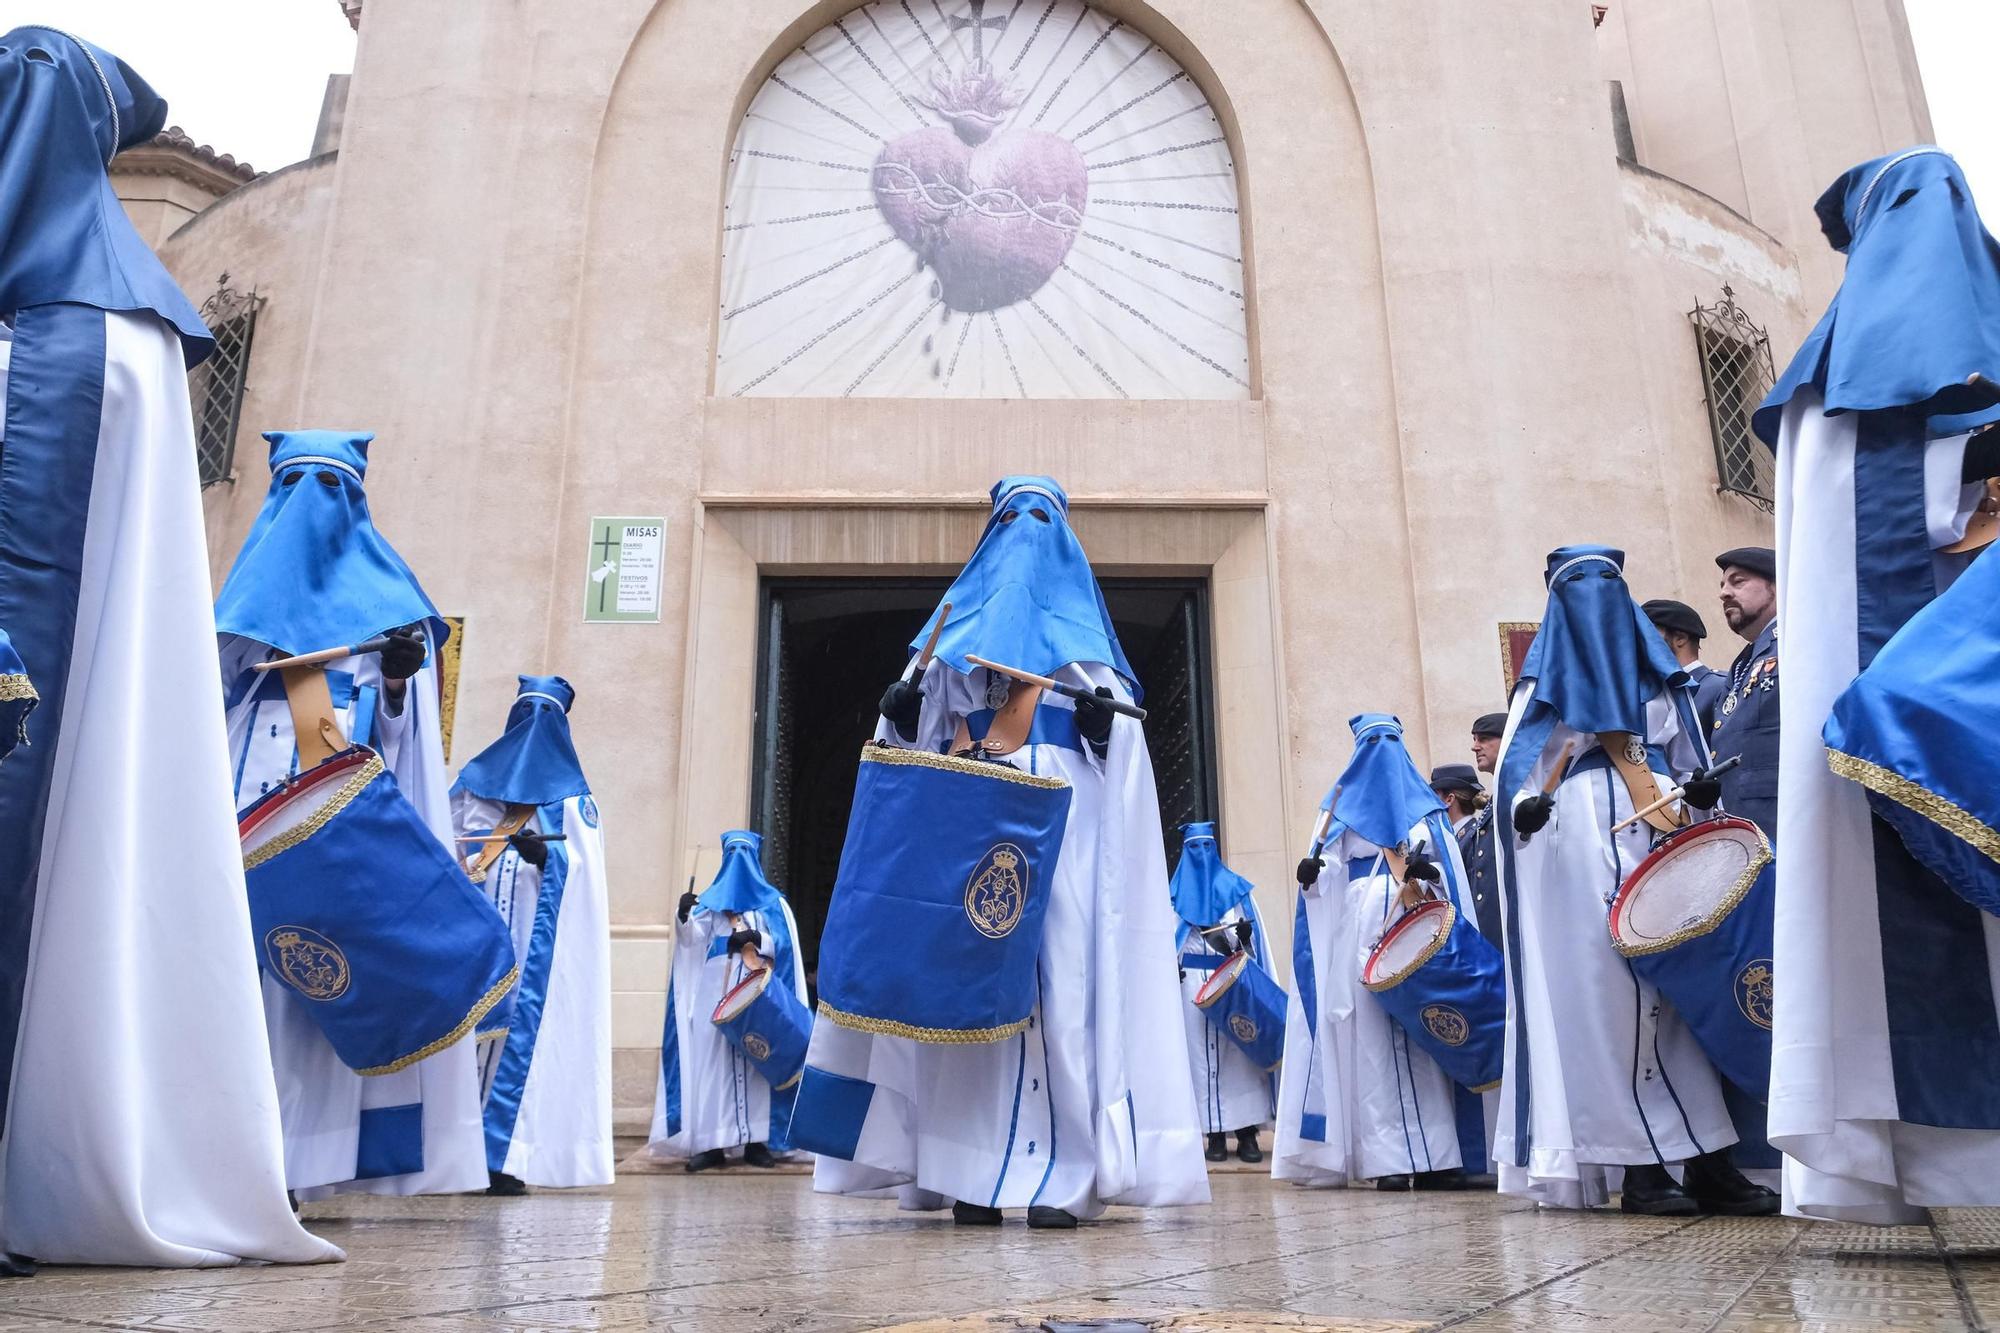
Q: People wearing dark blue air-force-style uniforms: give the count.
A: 4